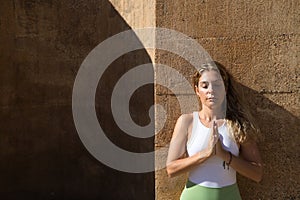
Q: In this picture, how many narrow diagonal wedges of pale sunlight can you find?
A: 1